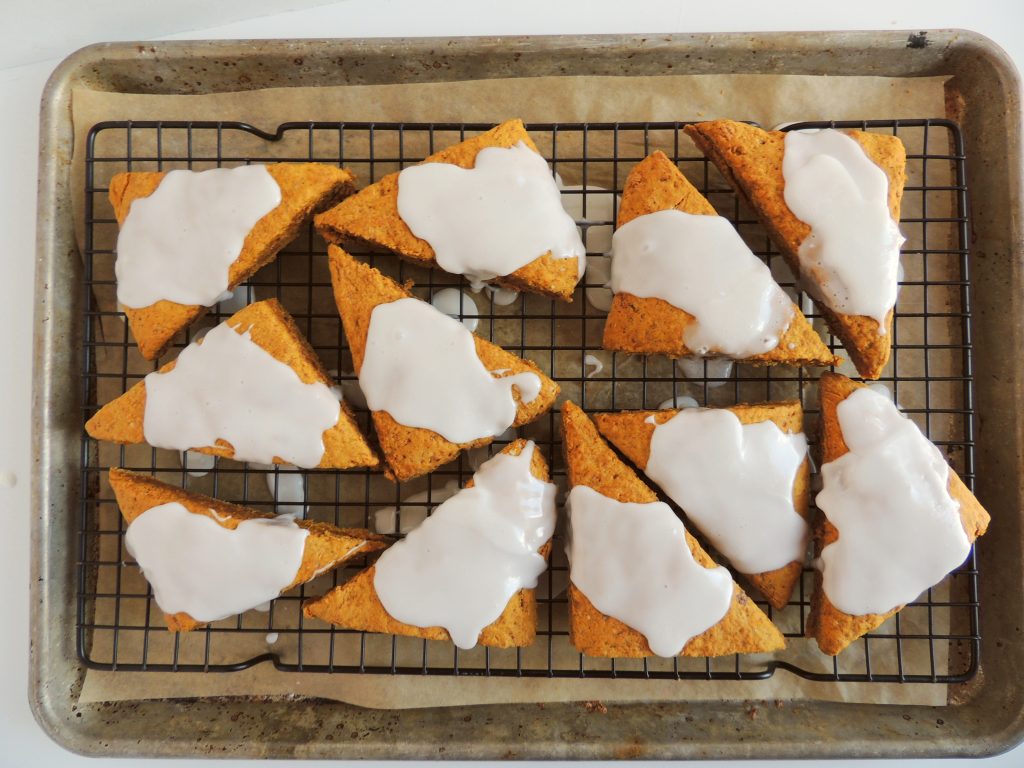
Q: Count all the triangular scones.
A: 11